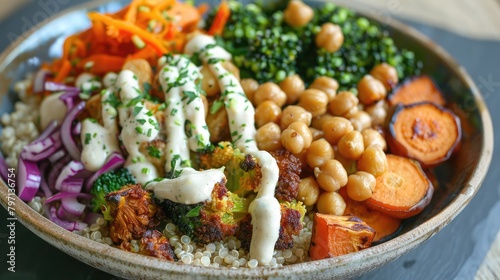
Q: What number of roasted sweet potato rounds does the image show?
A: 4